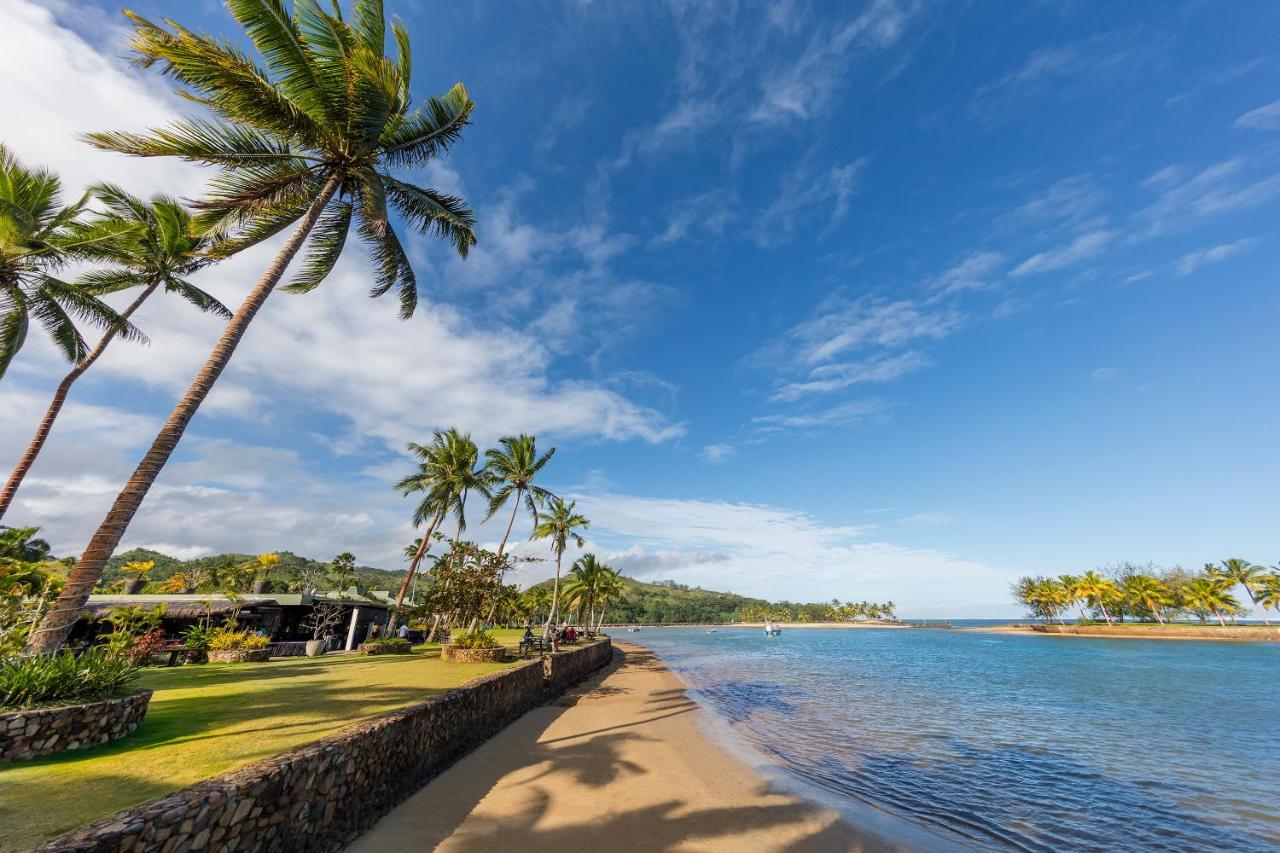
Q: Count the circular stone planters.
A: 4